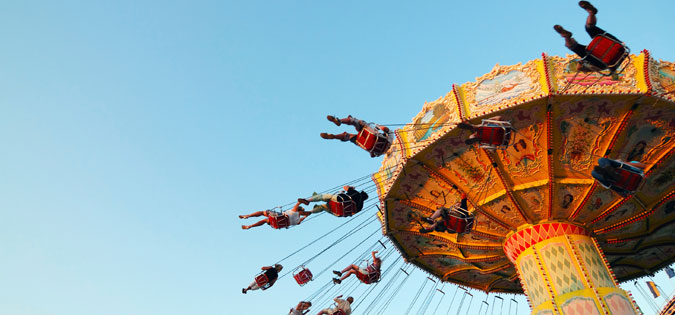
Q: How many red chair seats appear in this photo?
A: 11